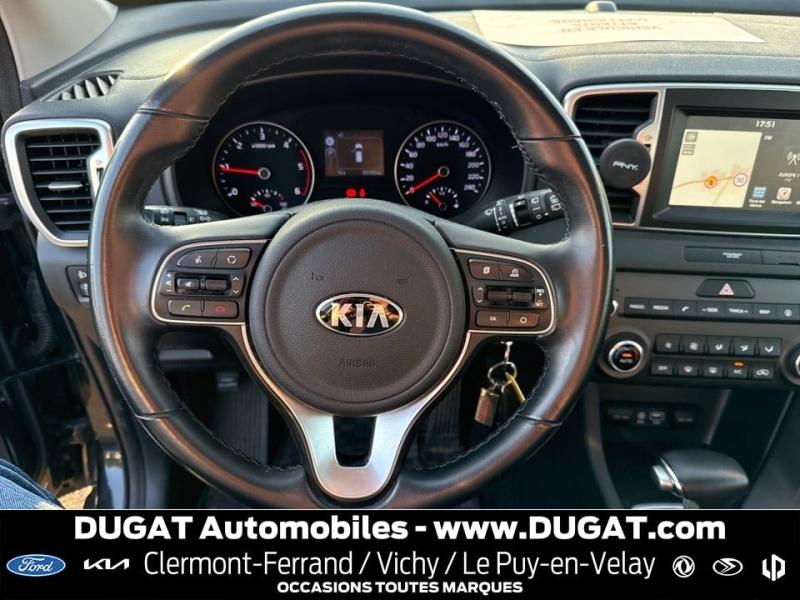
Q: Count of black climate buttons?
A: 10